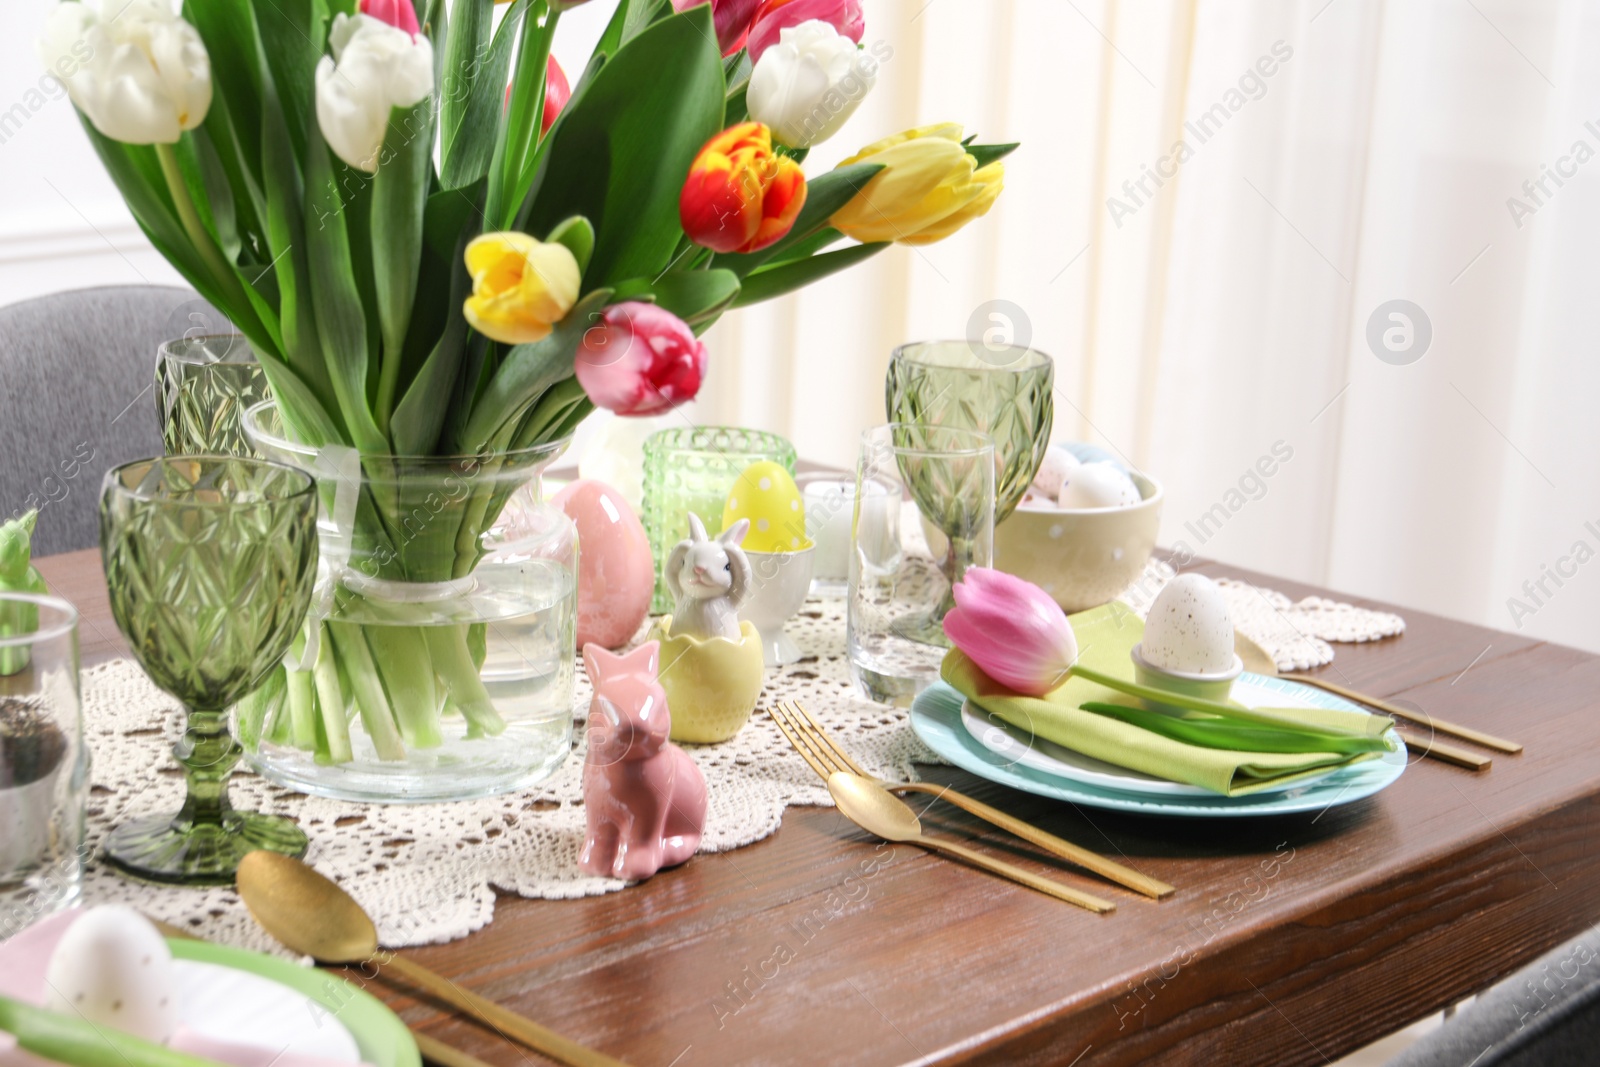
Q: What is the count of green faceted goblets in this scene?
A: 3